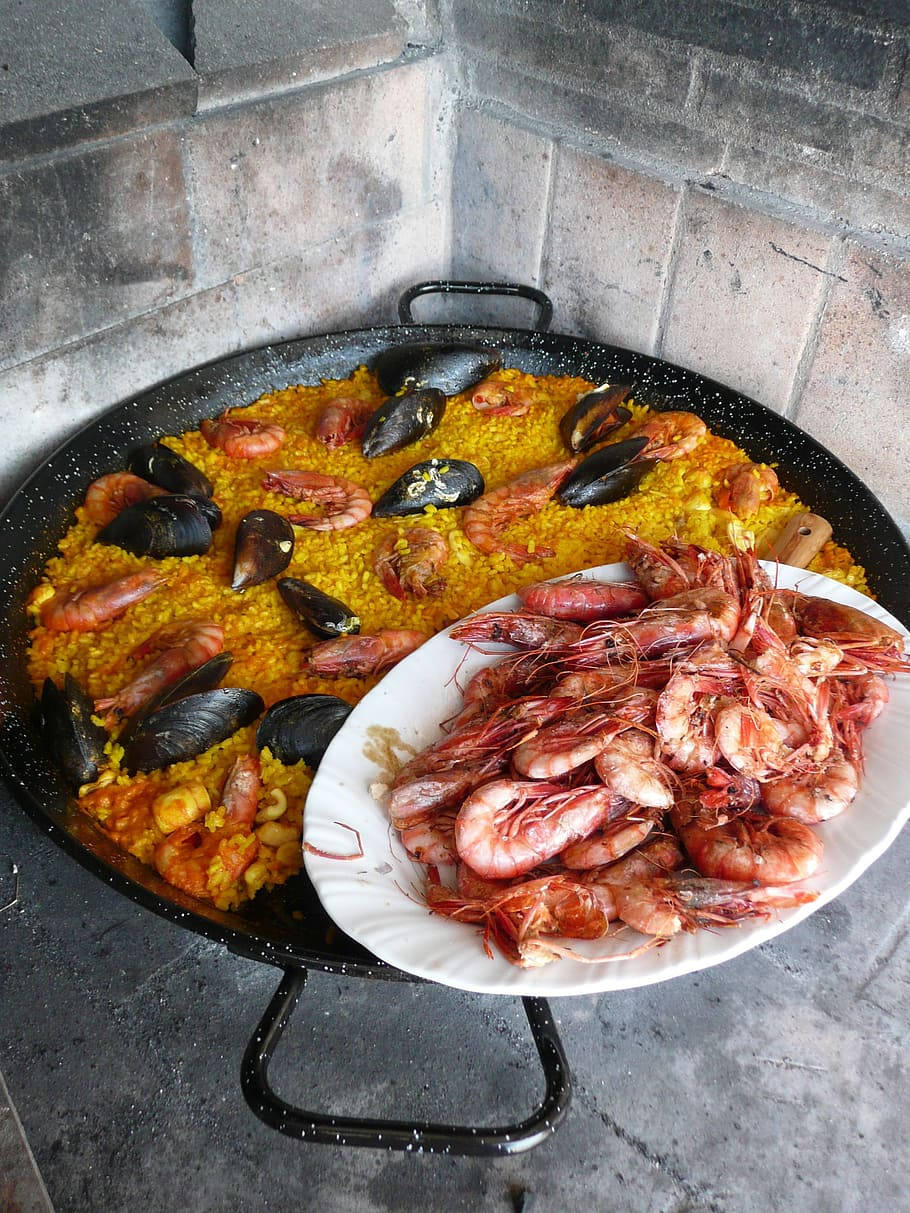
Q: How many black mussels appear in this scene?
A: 12